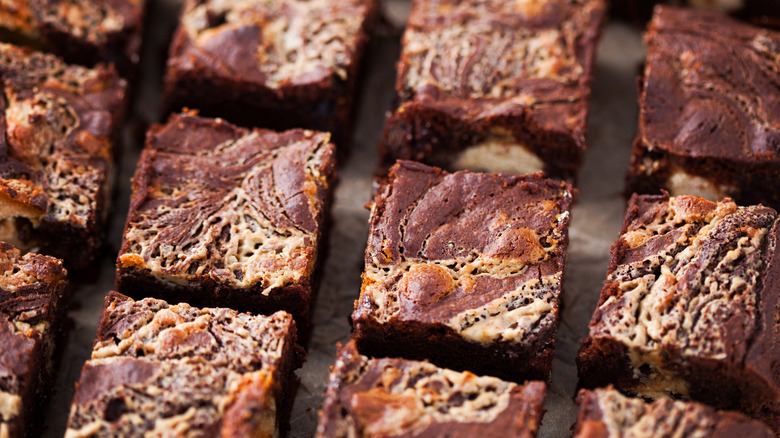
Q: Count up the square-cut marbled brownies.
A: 12